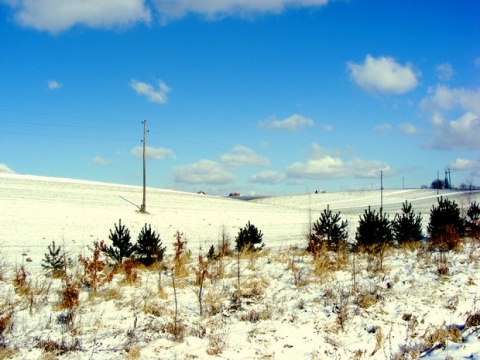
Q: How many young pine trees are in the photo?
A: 9